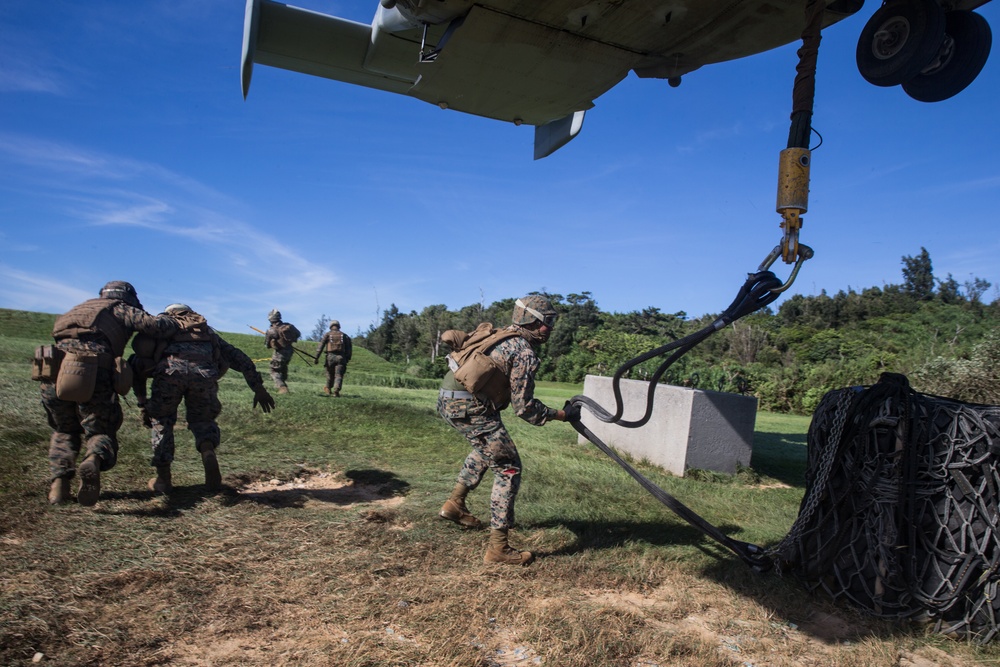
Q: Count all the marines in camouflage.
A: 5